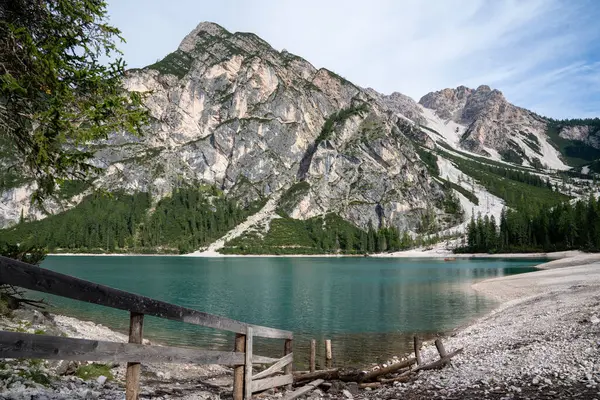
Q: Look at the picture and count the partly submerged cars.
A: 0